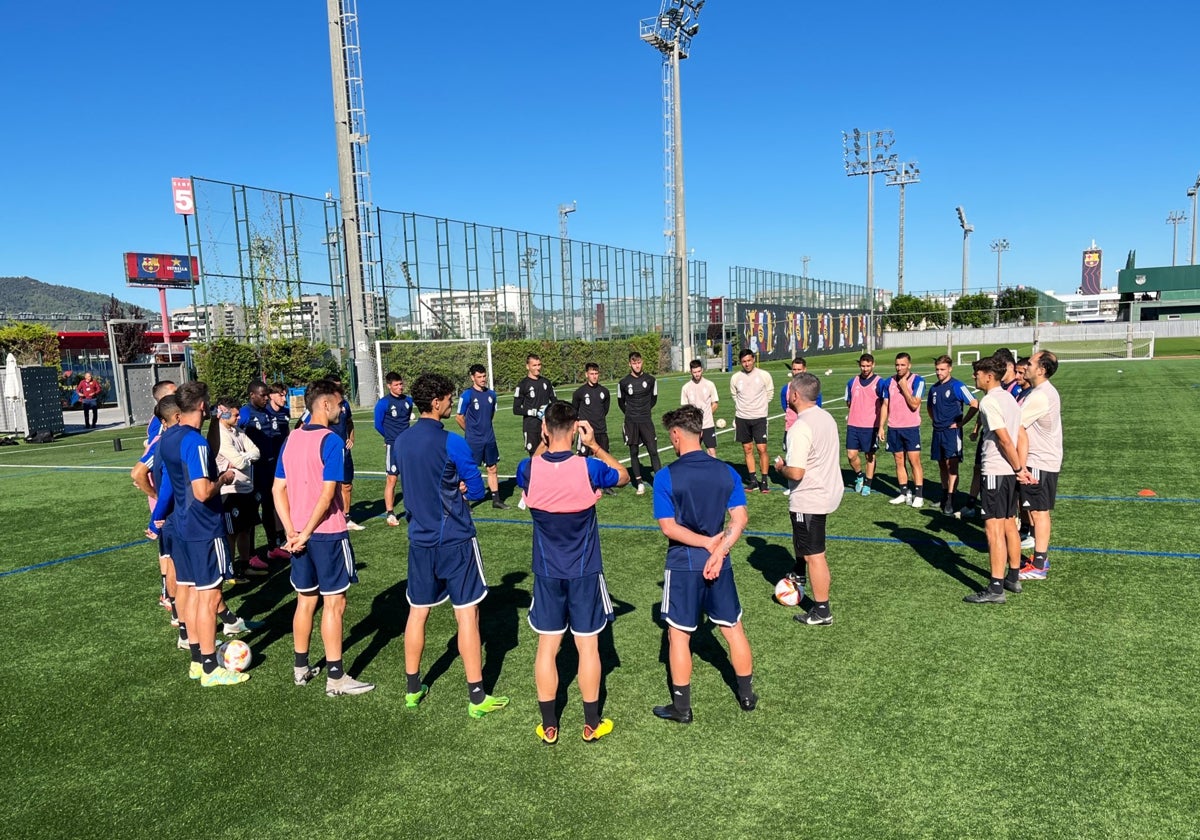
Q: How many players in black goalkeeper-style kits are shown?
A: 3